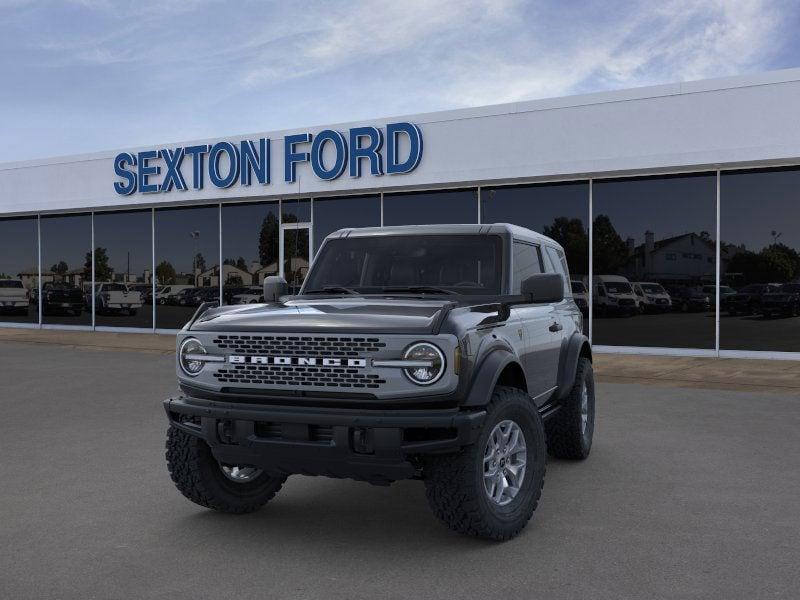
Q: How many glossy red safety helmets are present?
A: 0